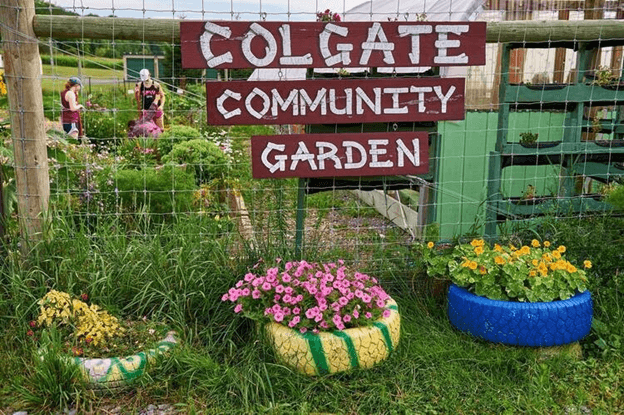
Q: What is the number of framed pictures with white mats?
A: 0